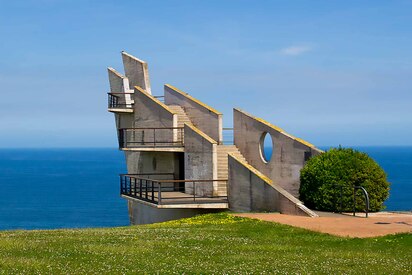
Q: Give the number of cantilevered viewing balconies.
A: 3